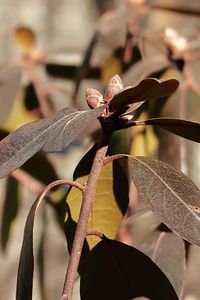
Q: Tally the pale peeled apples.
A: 0